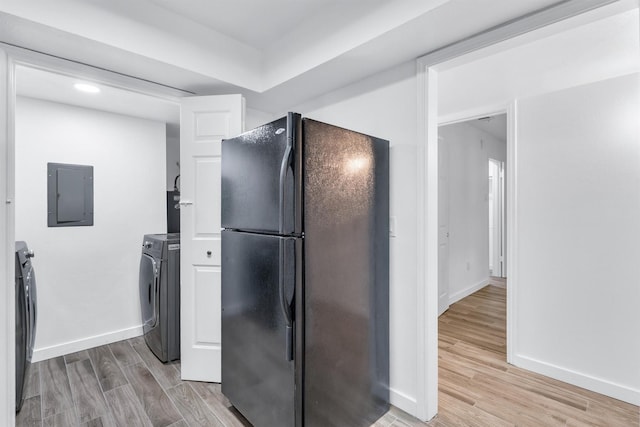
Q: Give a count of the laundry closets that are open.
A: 1